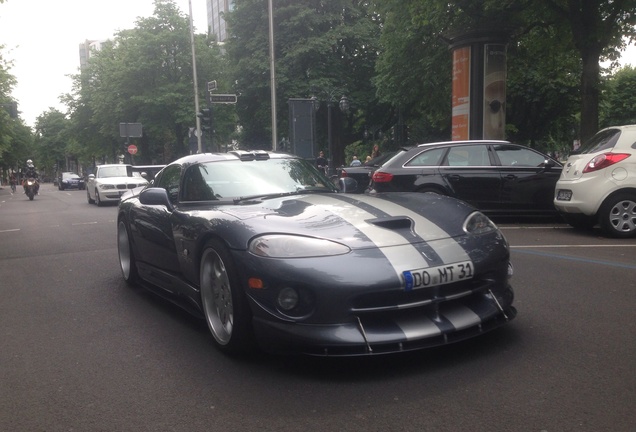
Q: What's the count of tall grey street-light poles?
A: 2